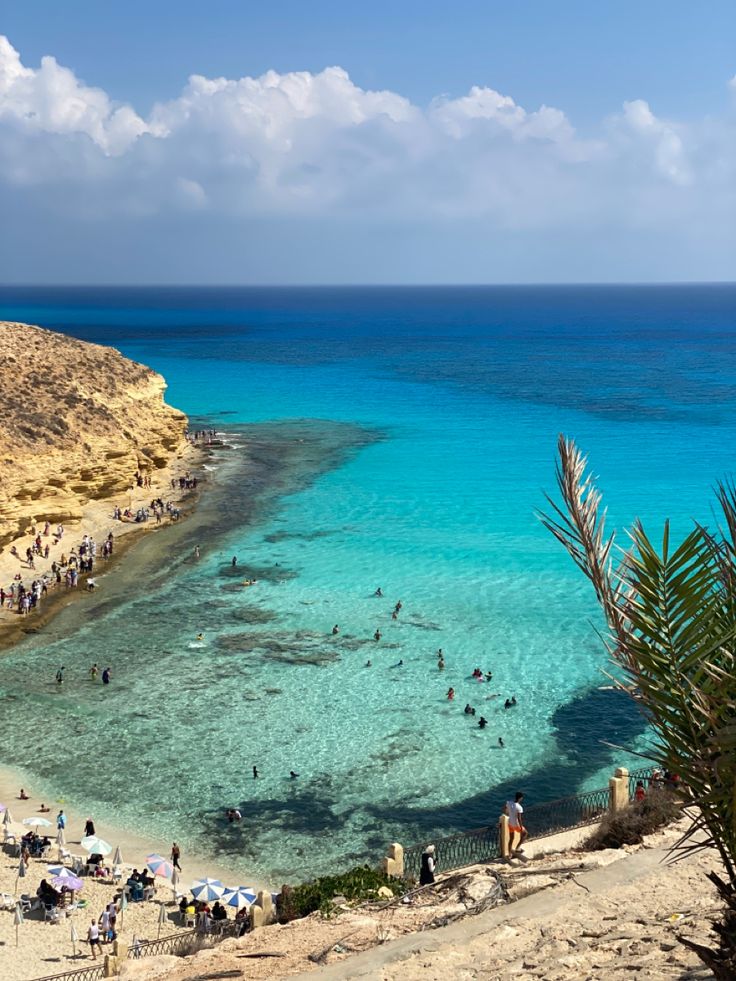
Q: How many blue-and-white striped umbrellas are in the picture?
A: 3